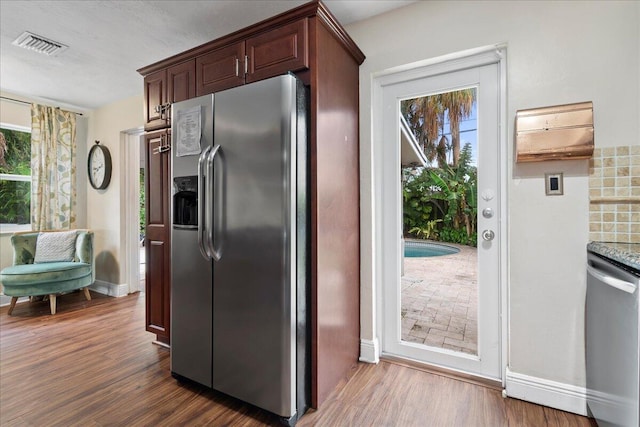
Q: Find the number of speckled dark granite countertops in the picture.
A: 1